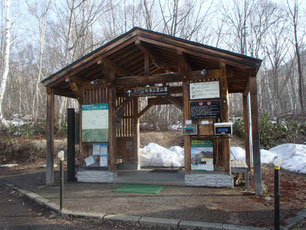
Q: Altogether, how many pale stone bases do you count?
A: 2